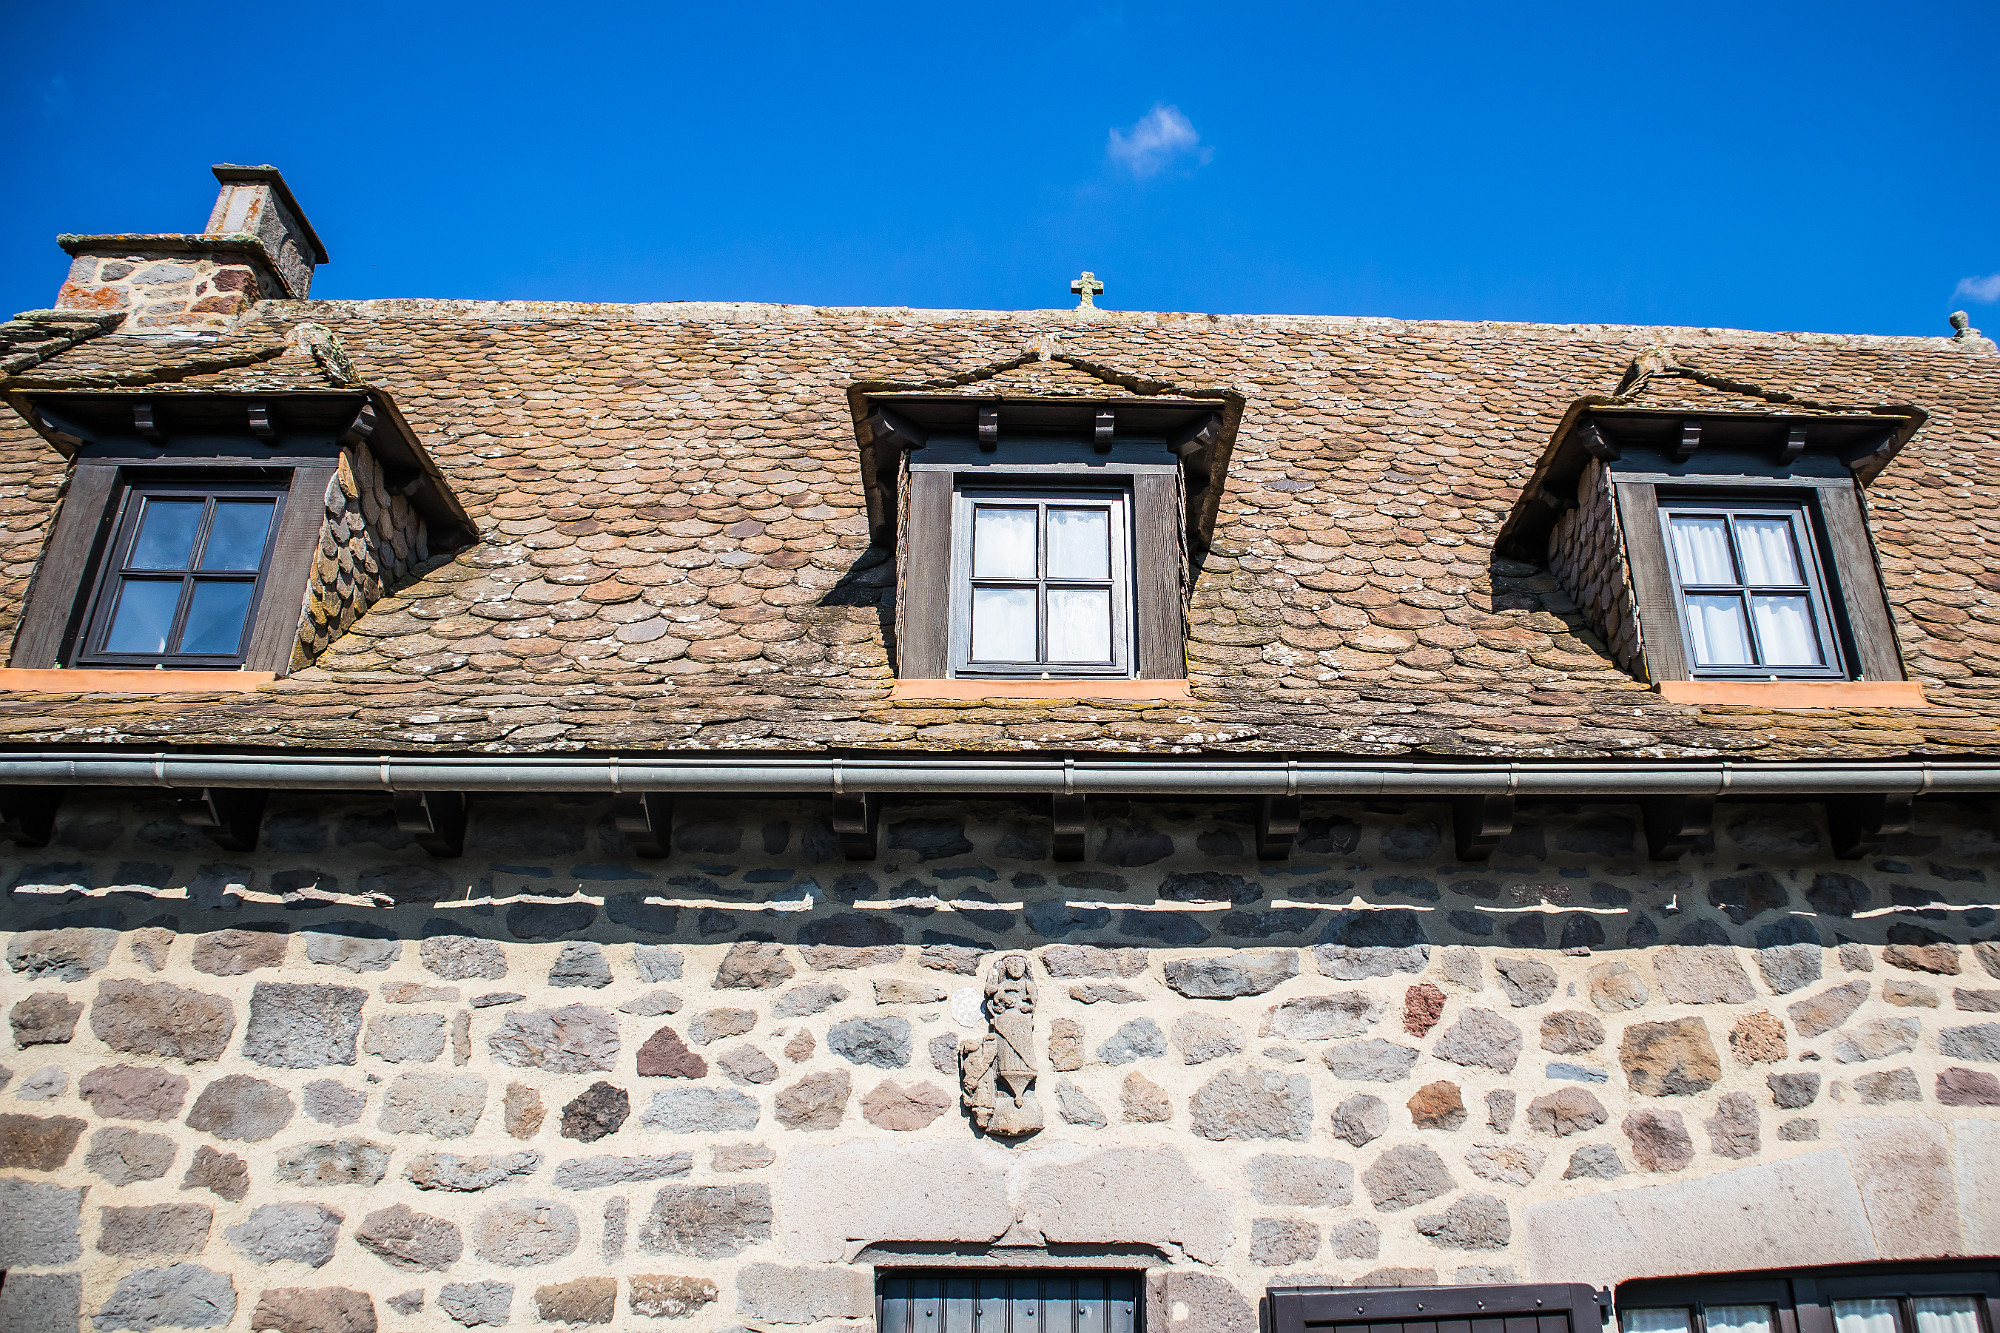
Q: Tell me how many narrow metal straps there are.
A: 9